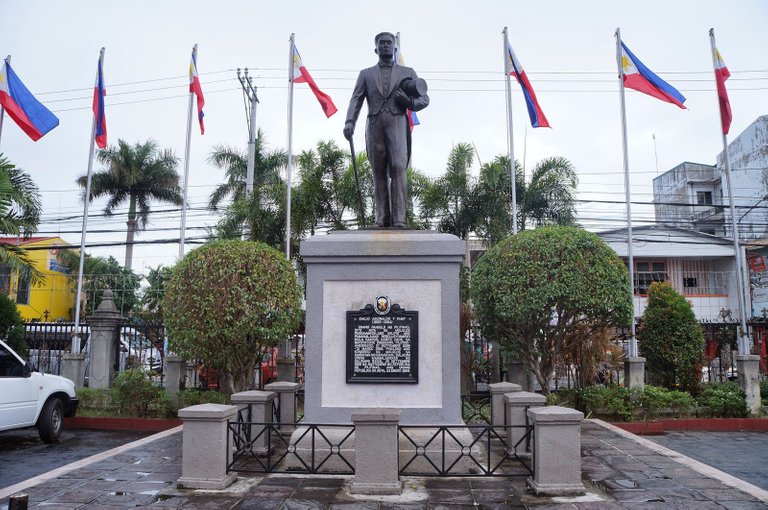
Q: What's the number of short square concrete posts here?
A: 7